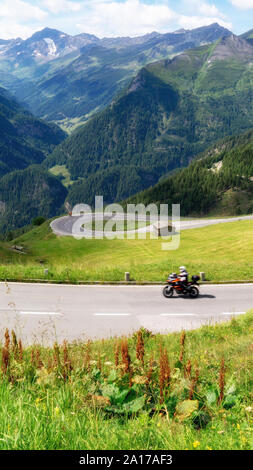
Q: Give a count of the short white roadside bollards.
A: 3